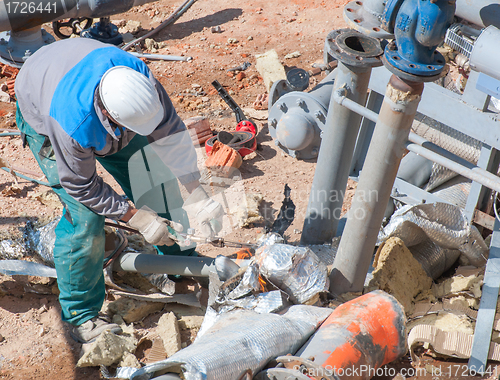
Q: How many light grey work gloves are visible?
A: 2